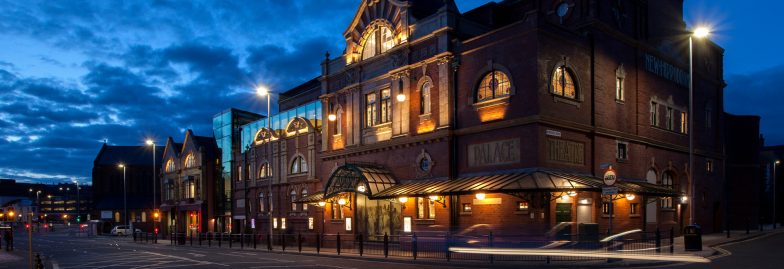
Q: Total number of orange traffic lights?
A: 2